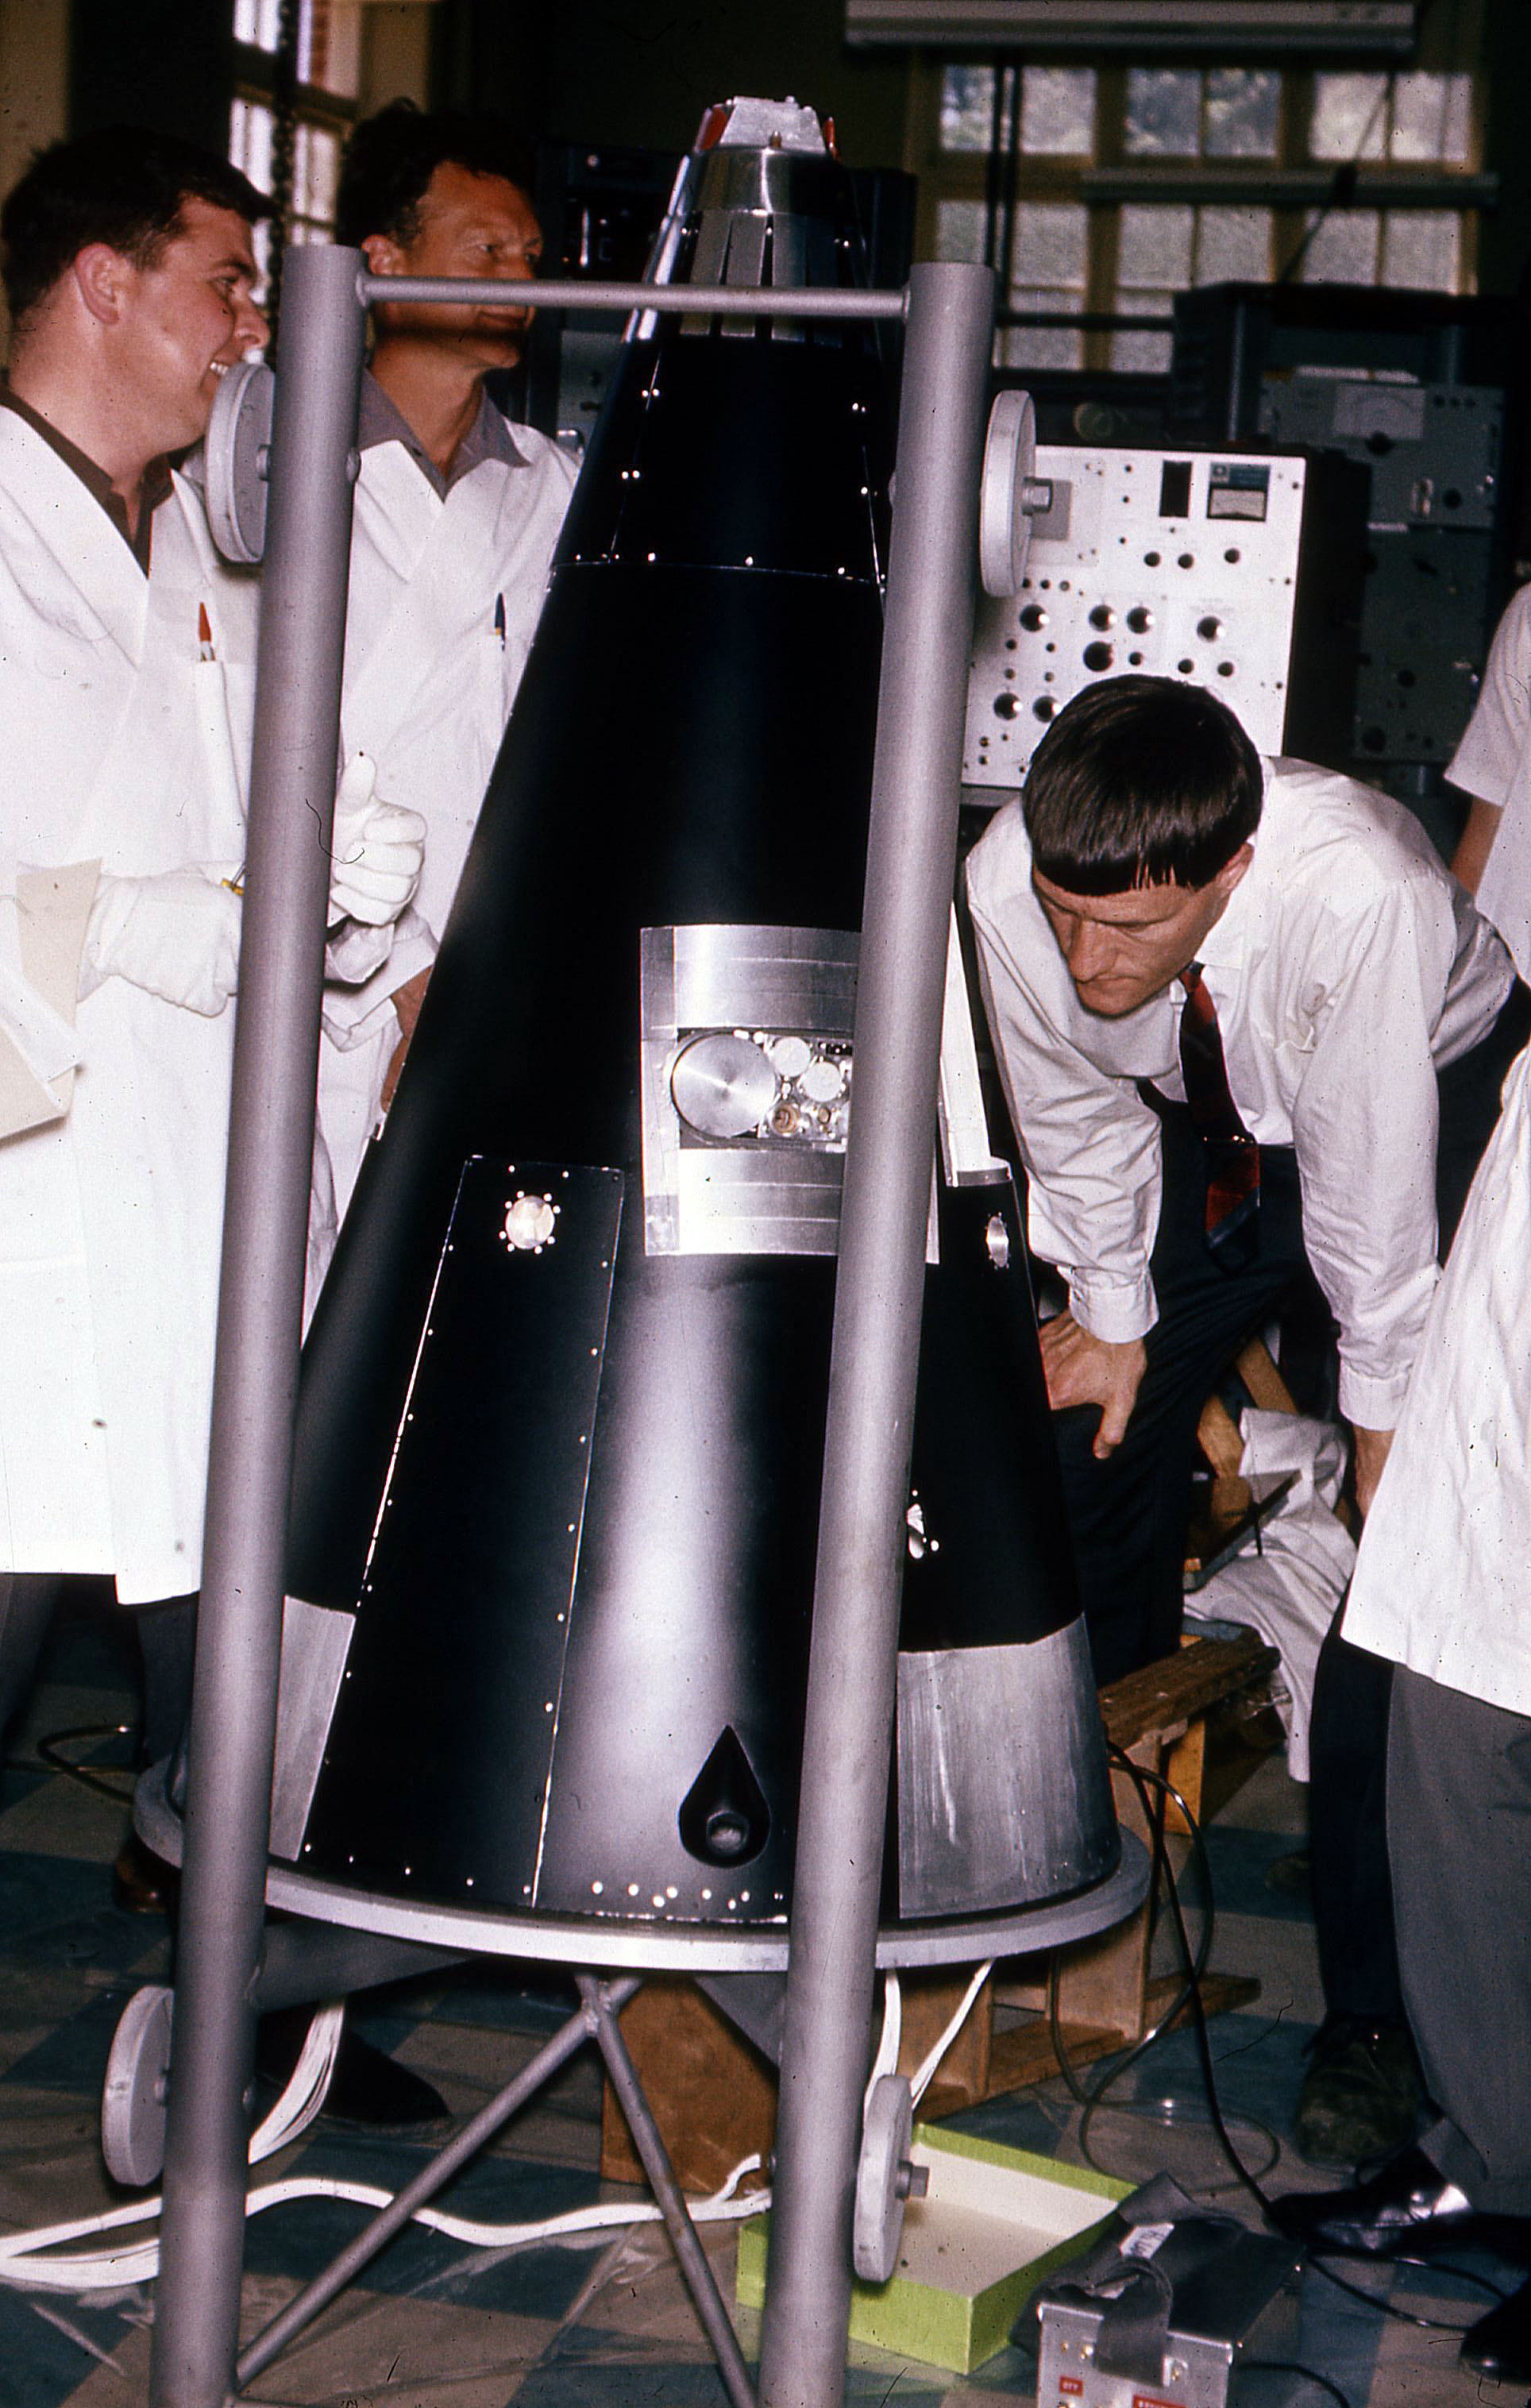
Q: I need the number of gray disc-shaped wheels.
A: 4